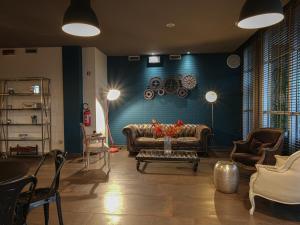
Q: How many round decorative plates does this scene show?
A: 6